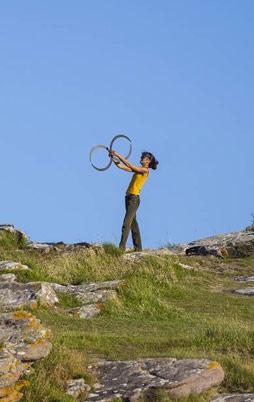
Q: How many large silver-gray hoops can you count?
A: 2